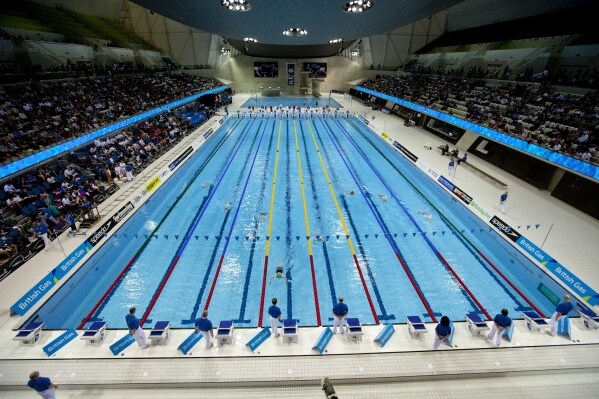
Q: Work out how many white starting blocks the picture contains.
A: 10